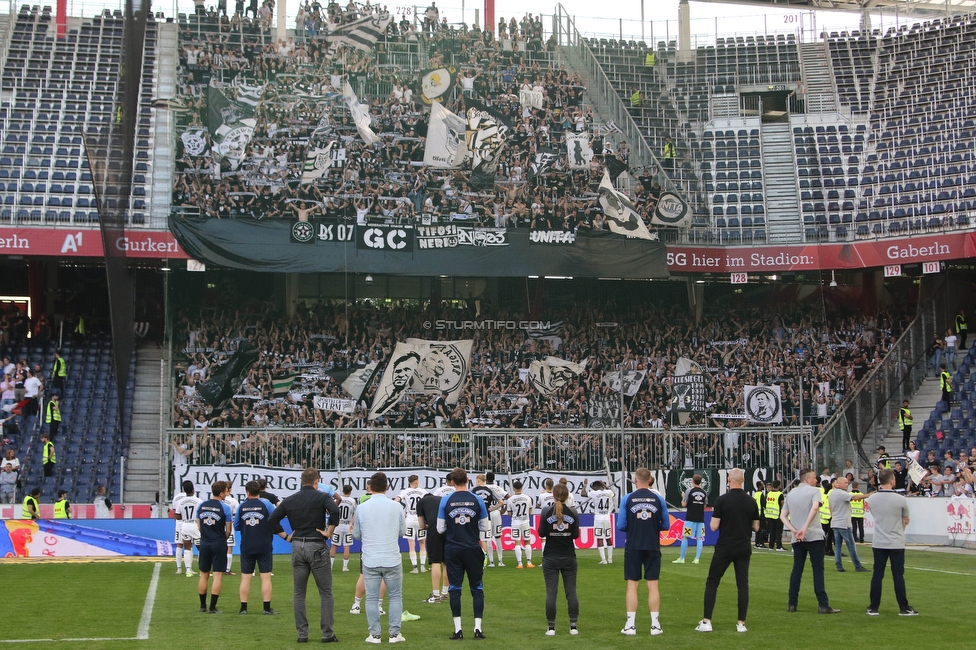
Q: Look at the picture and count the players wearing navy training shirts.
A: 4